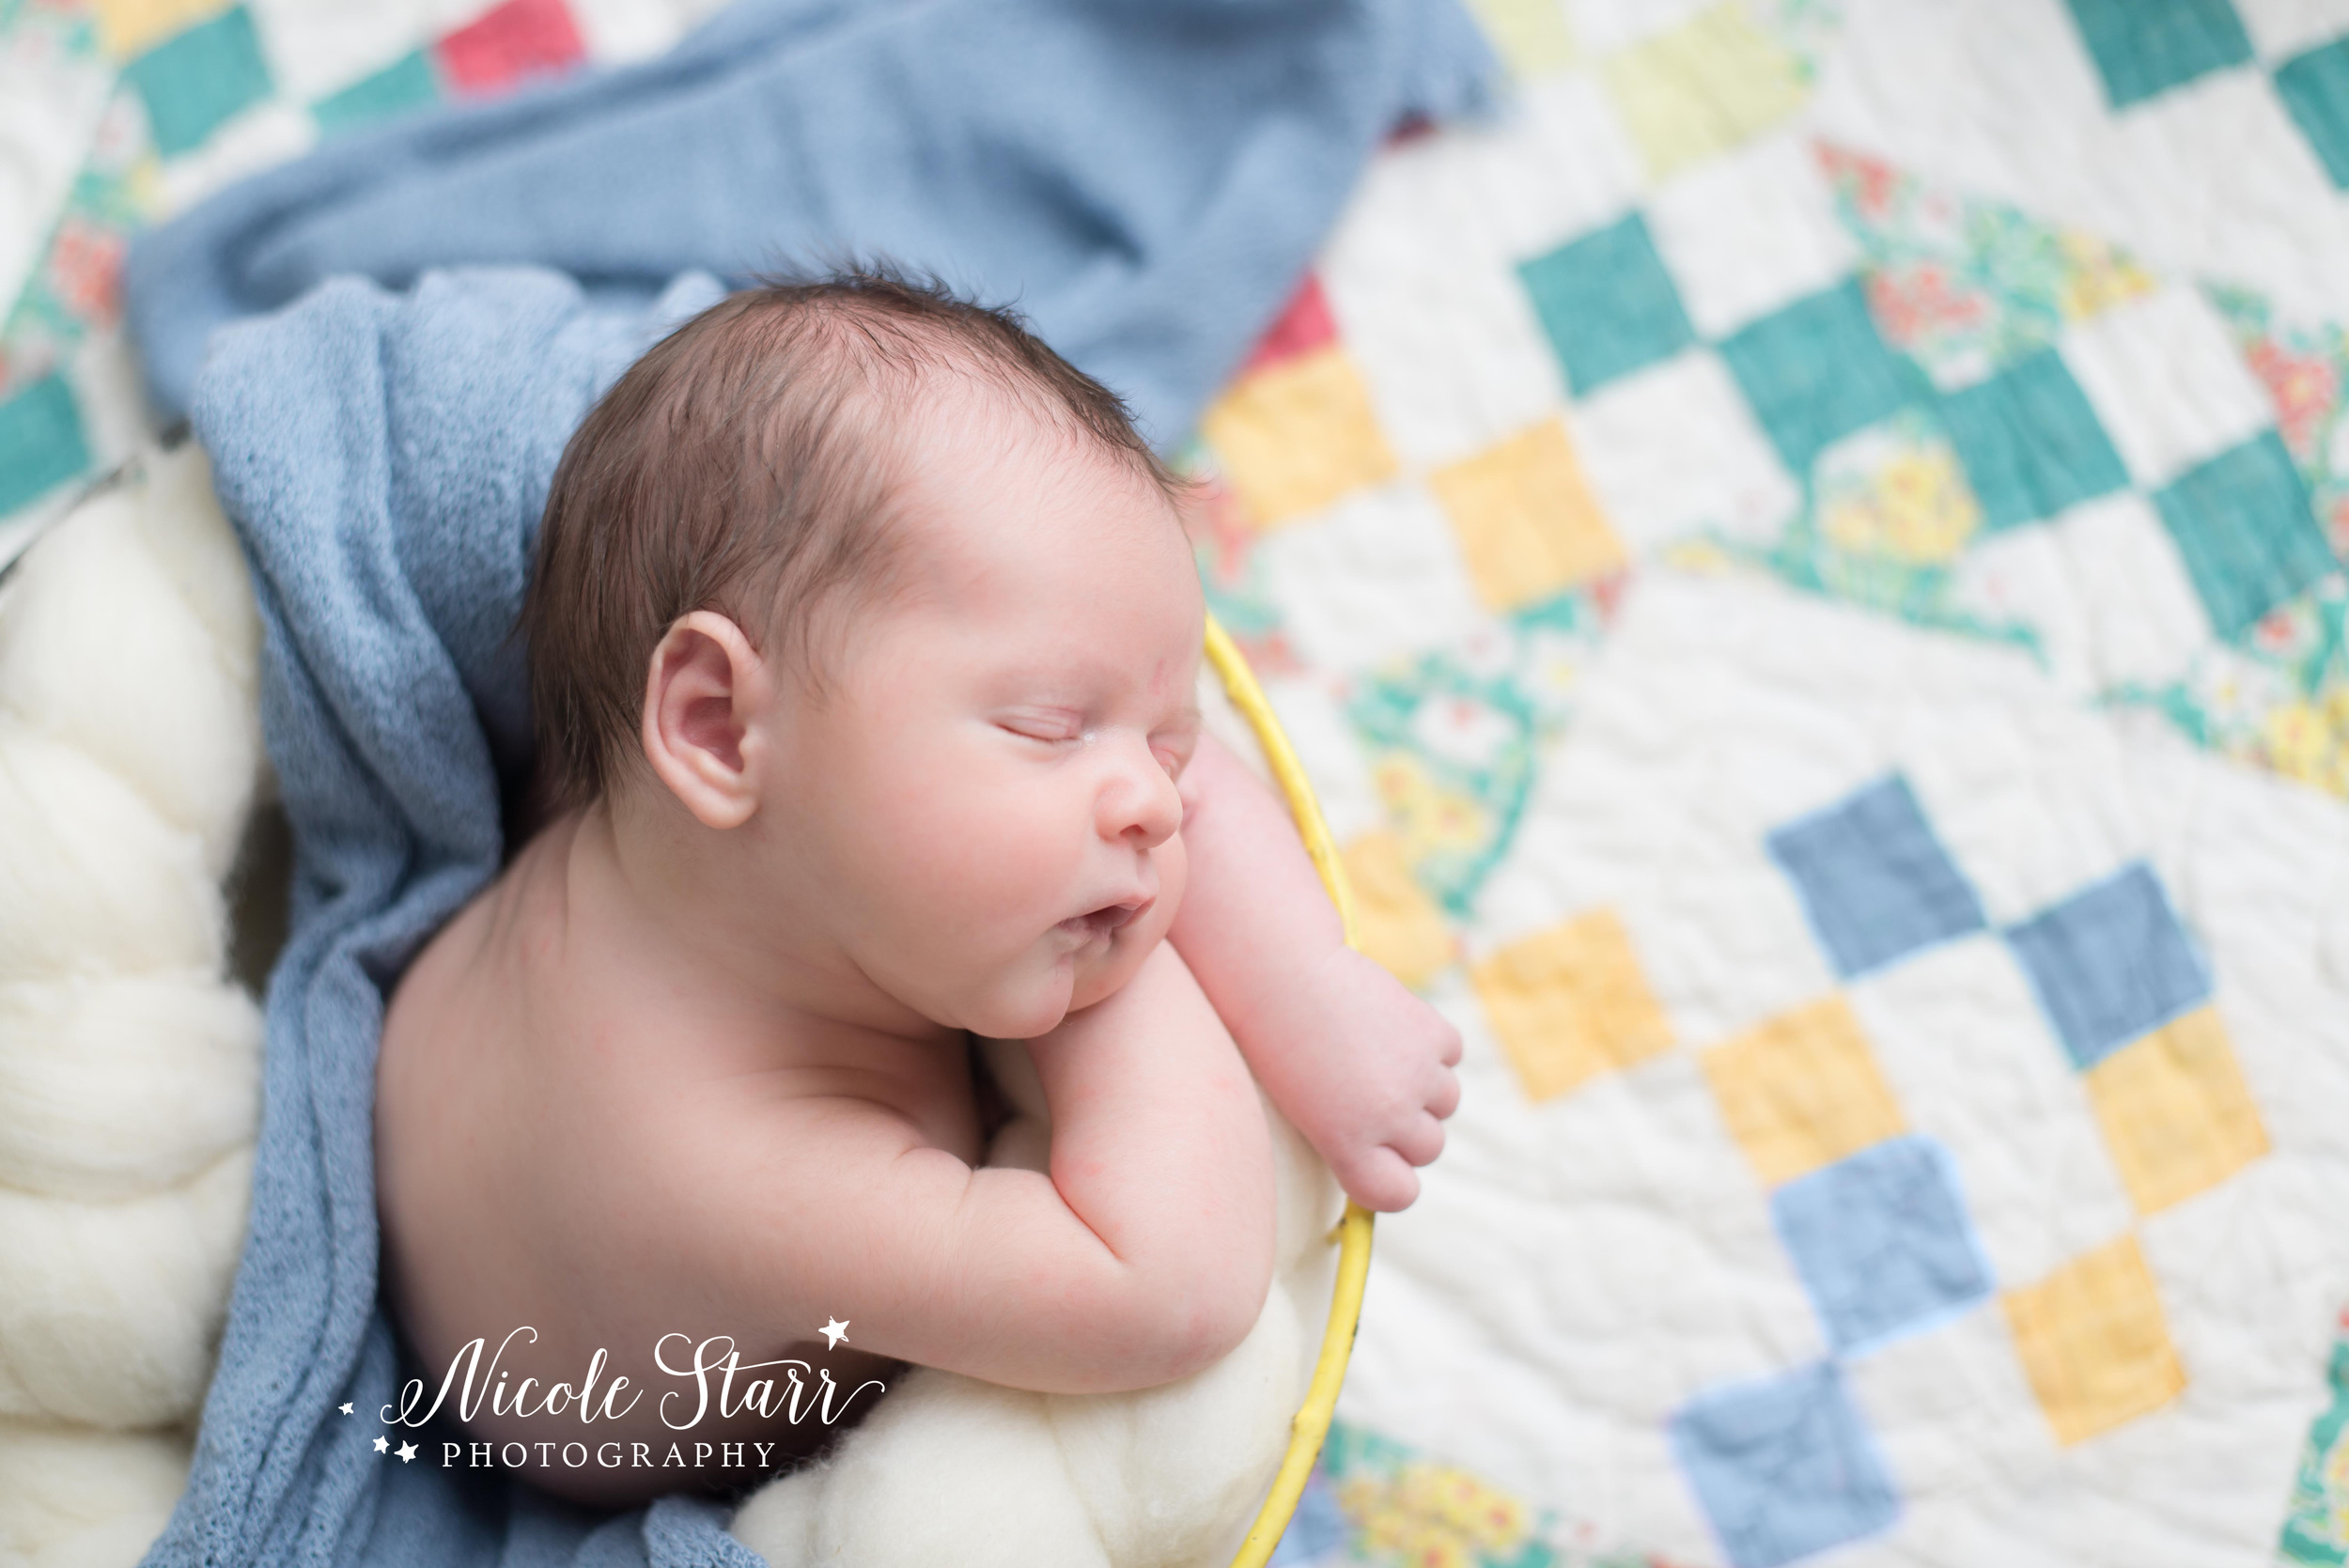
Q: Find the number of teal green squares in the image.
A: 9